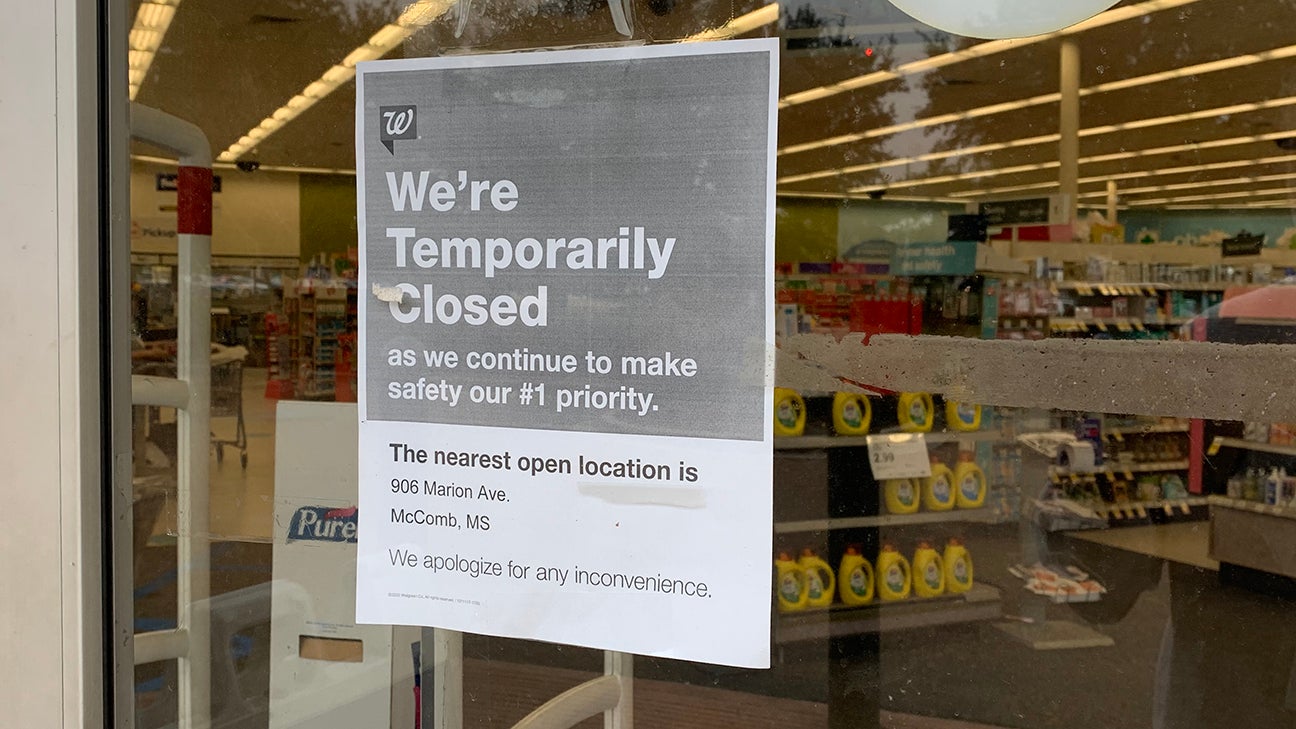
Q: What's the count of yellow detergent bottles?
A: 13